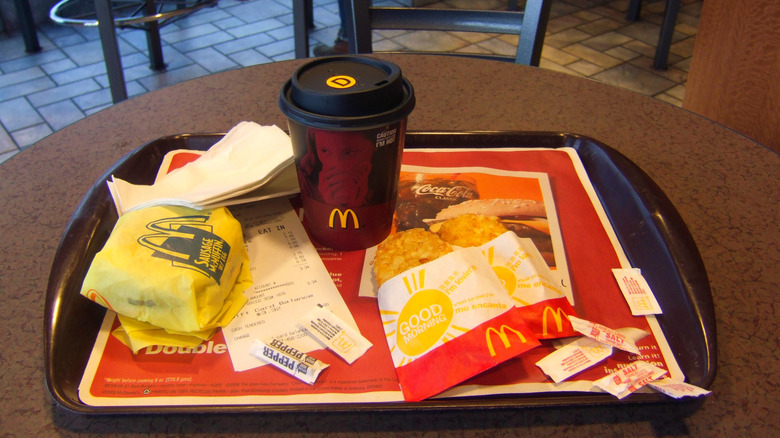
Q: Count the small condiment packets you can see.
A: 7